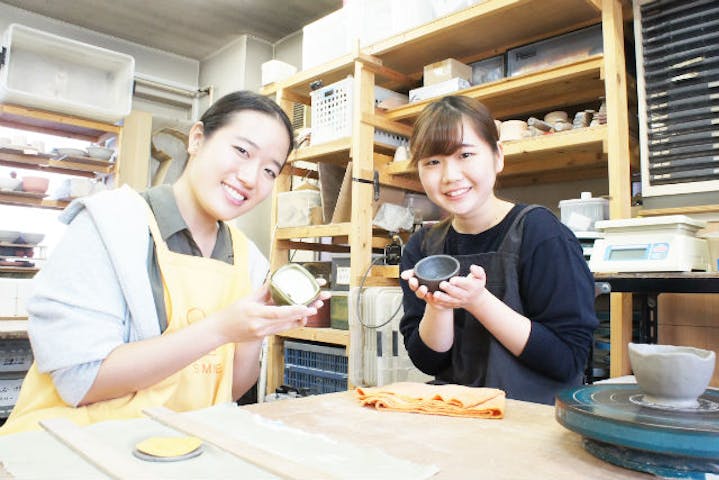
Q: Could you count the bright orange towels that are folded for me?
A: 1